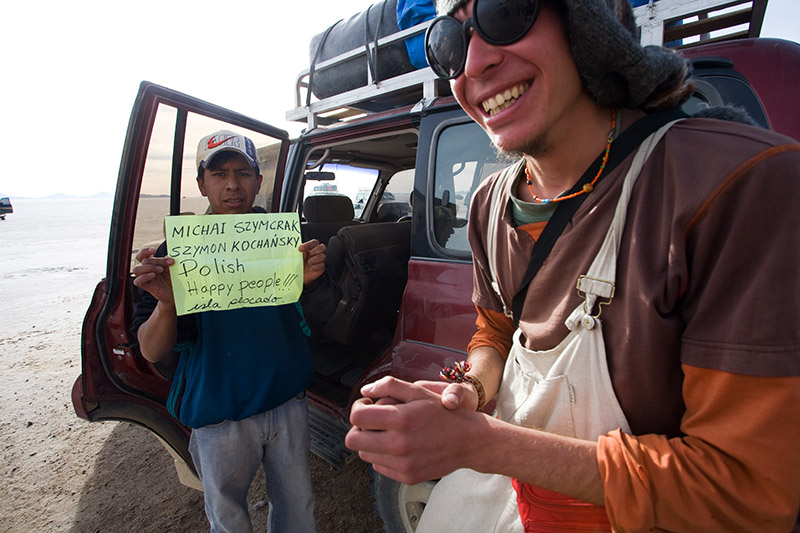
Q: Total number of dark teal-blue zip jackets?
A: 1